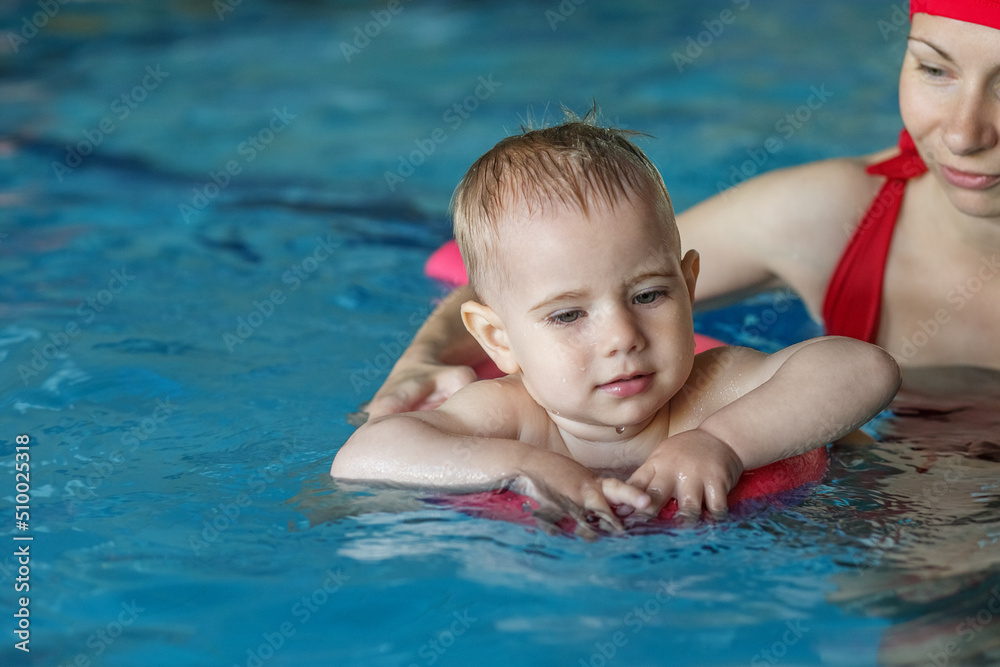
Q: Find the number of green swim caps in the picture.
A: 0